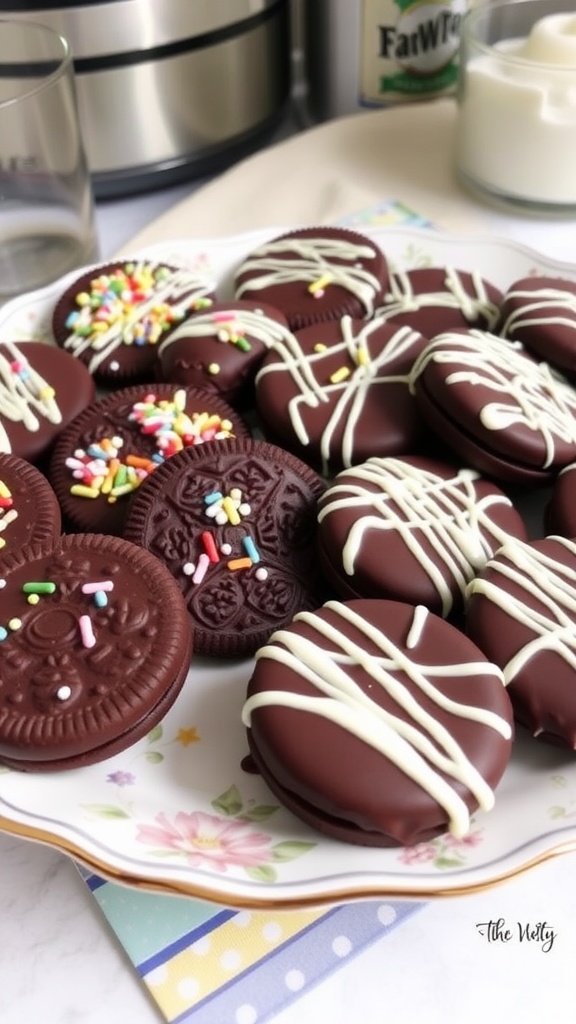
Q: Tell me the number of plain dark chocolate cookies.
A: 0